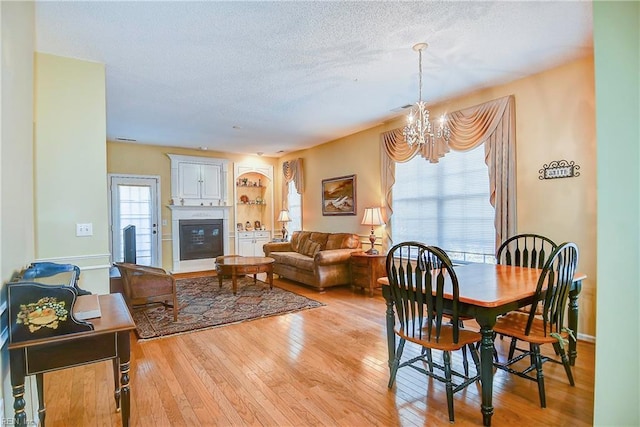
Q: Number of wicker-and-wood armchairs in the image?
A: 1